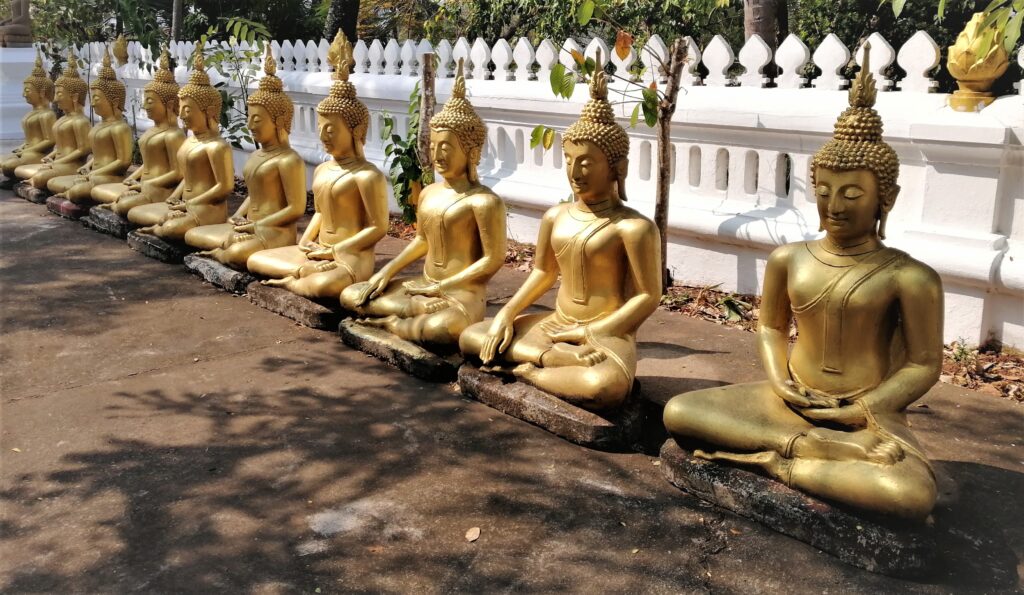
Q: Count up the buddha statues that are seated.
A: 10